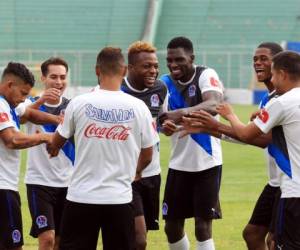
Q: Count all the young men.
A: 7